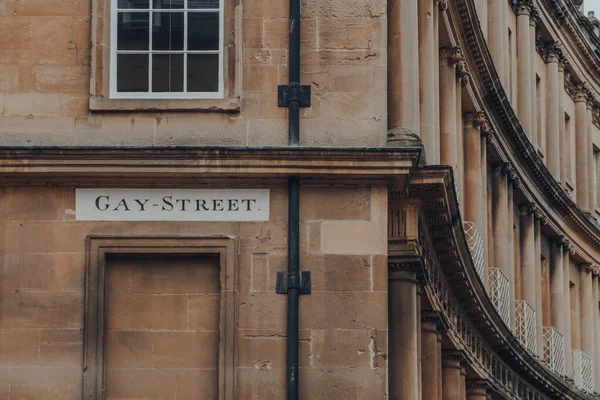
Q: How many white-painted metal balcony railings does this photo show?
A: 5